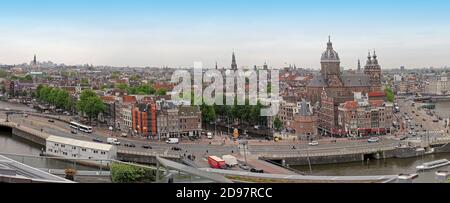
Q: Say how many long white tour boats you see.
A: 1